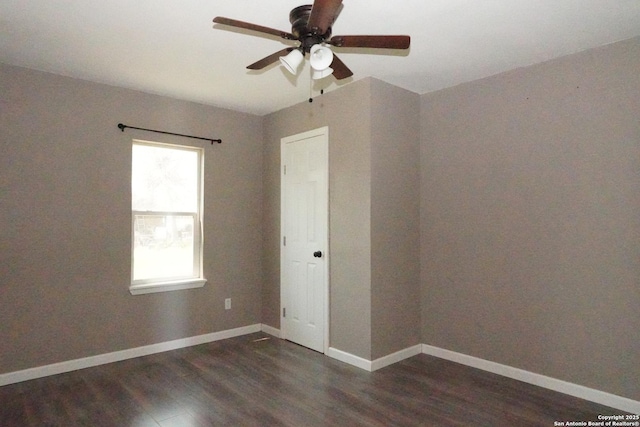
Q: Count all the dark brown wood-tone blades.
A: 5